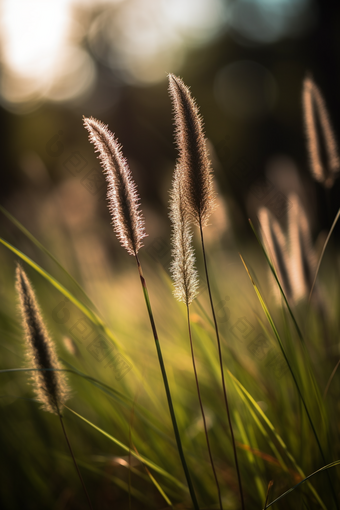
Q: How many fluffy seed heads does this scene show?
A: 7